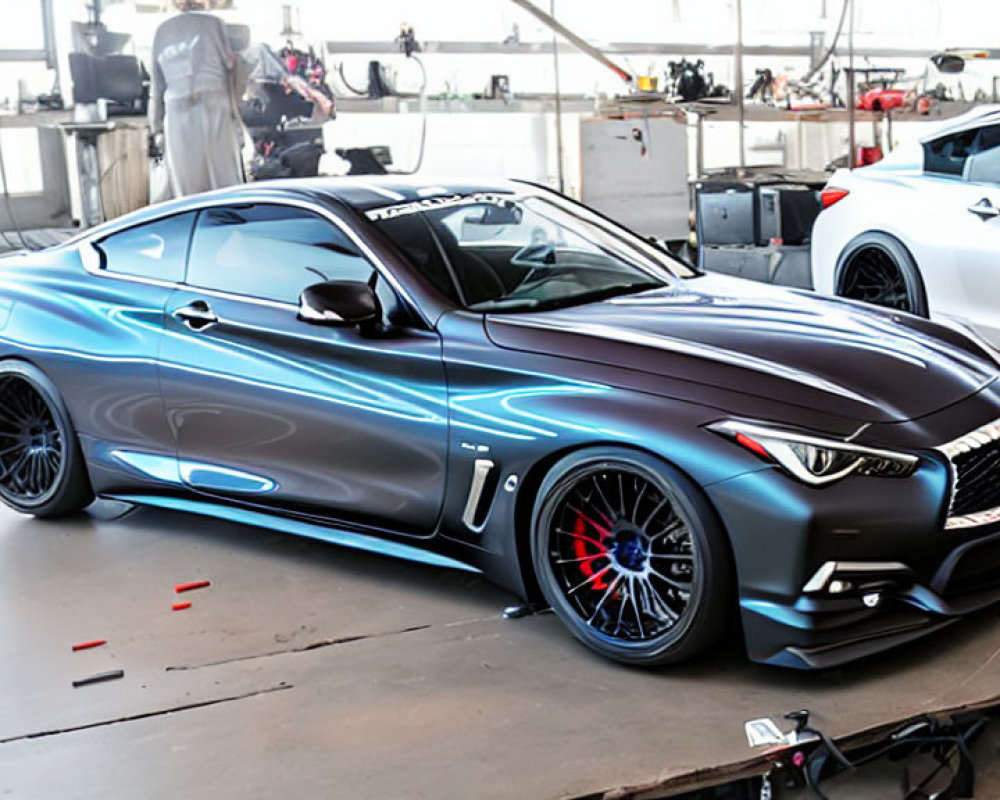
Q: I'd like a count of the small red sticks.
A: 3